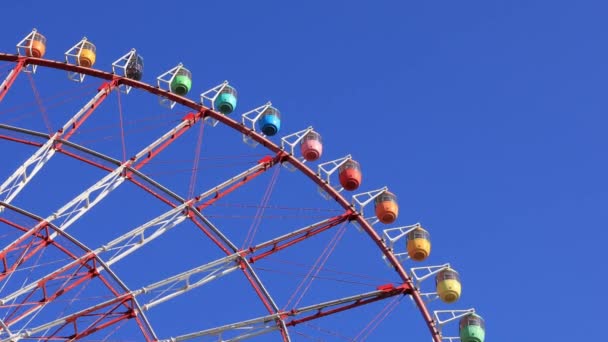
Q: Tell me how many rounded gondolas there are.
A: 12